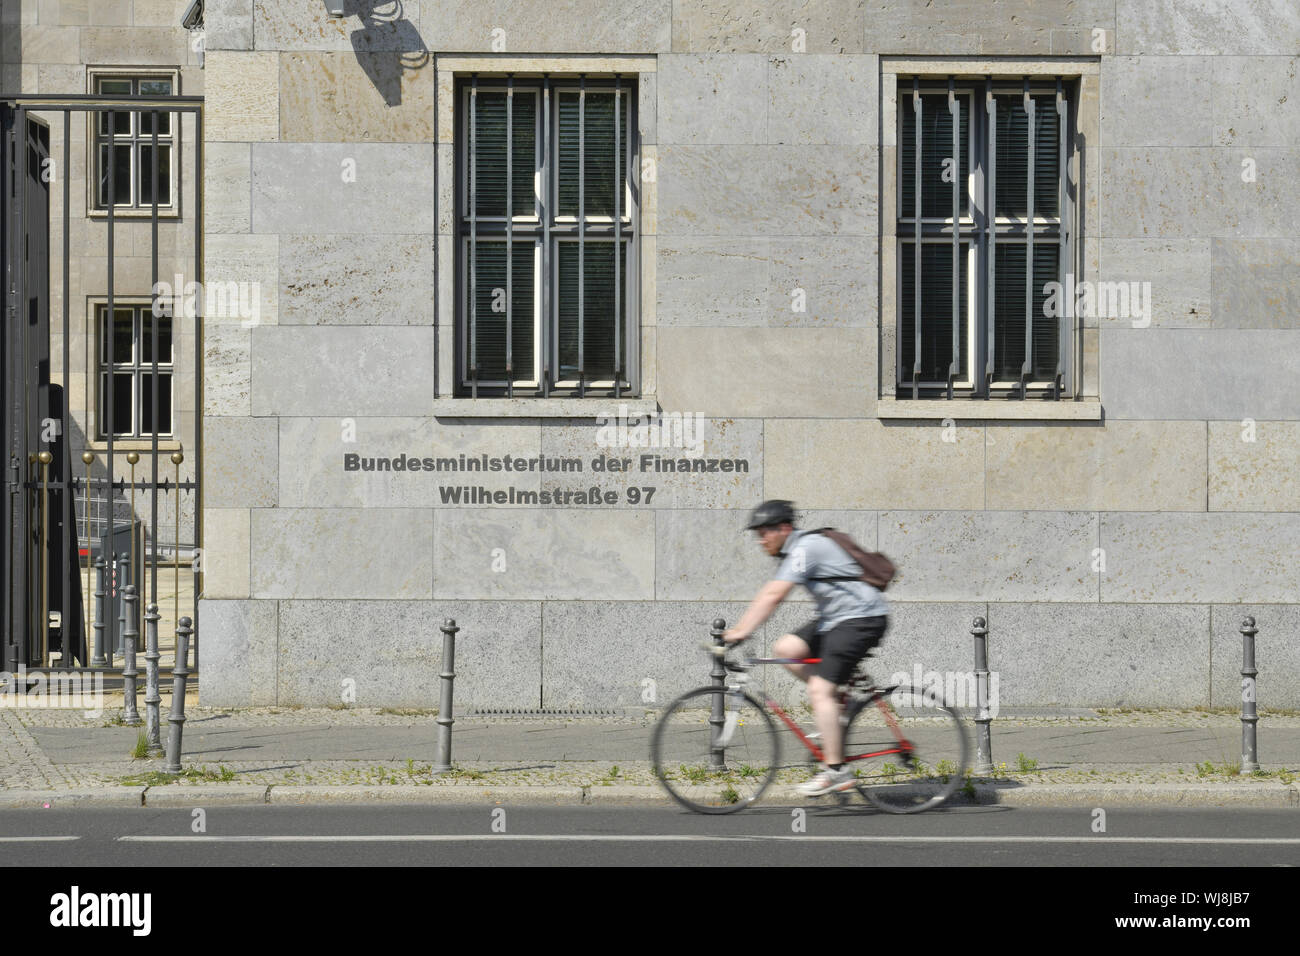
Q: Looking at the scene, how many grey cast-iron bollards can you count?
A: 9